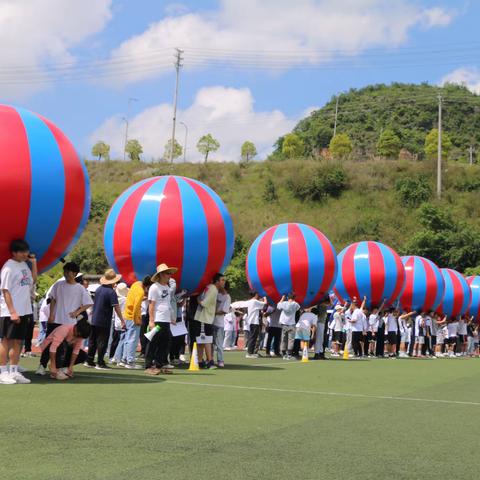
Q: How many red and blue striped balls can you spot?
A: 7